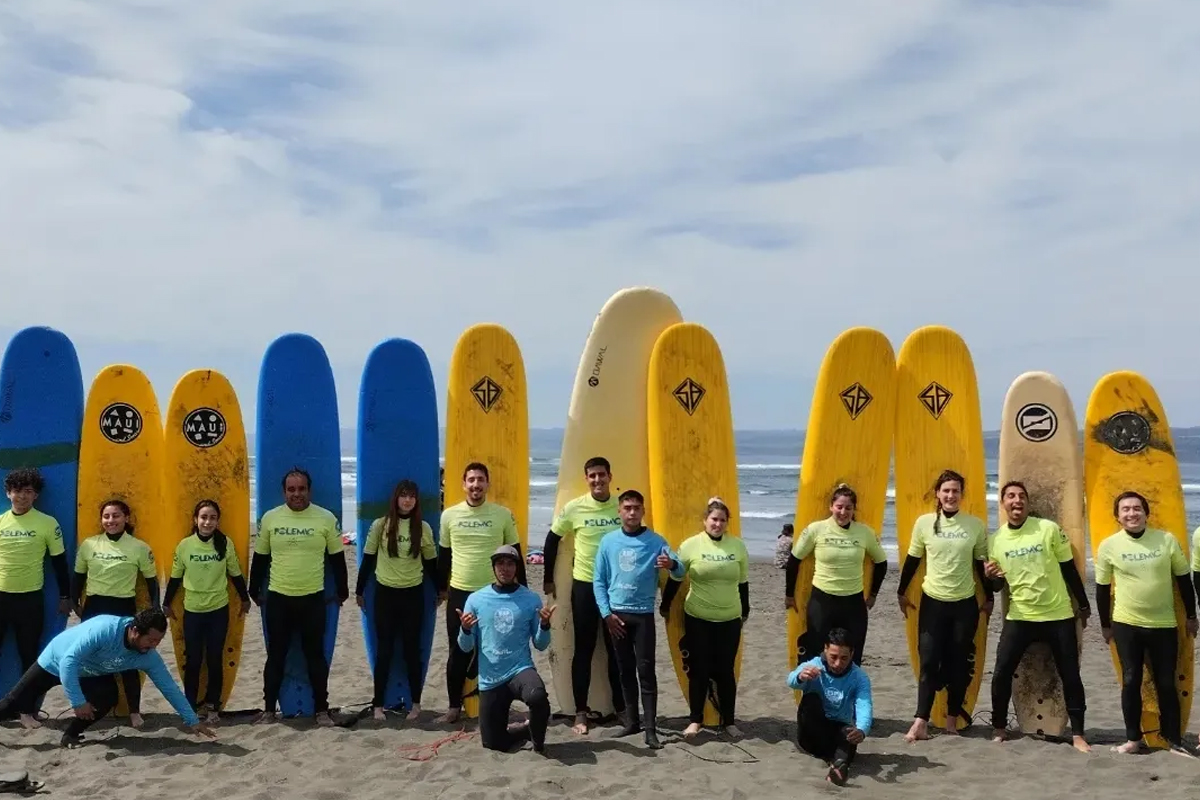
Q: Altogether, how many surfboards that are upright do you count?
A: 12